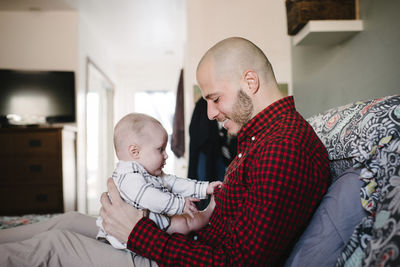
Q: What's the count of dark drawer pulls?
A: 3